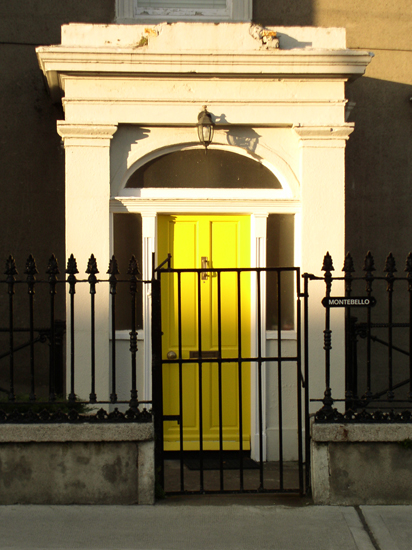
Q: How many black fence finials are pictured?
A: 12